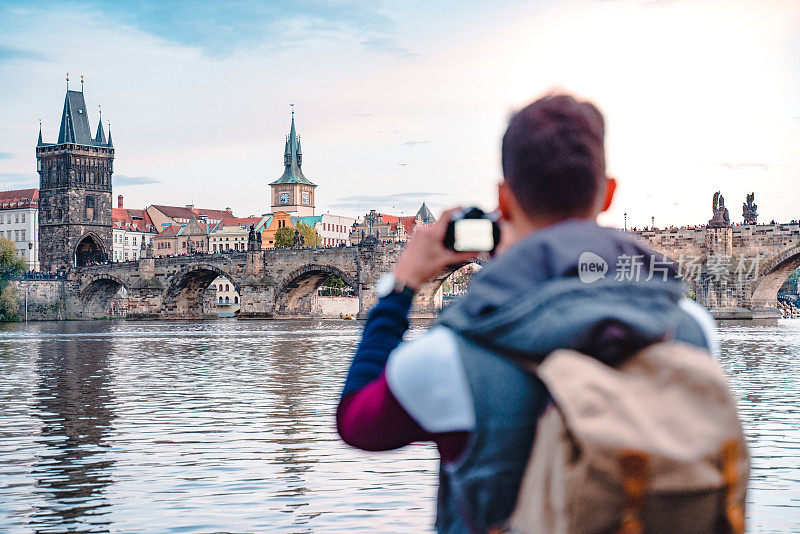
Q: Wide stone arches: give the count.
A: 5